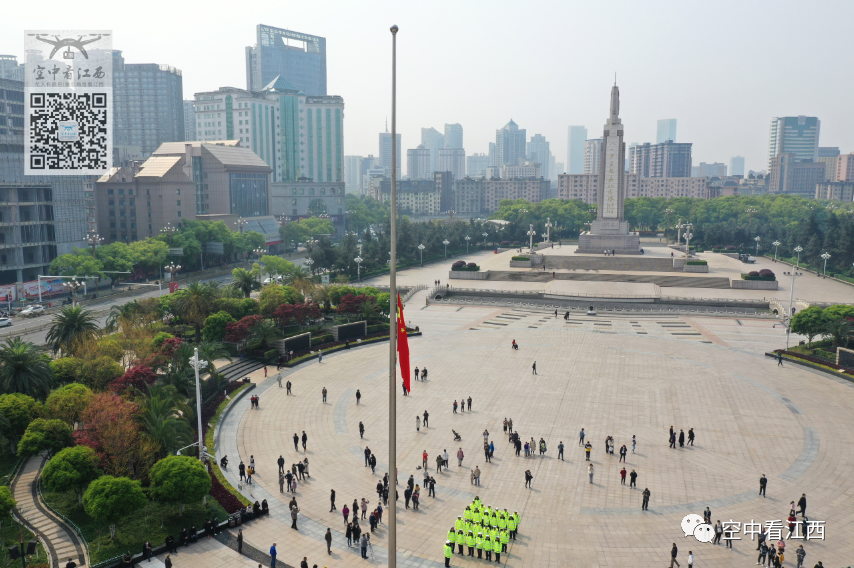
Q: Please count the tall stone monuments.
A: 1